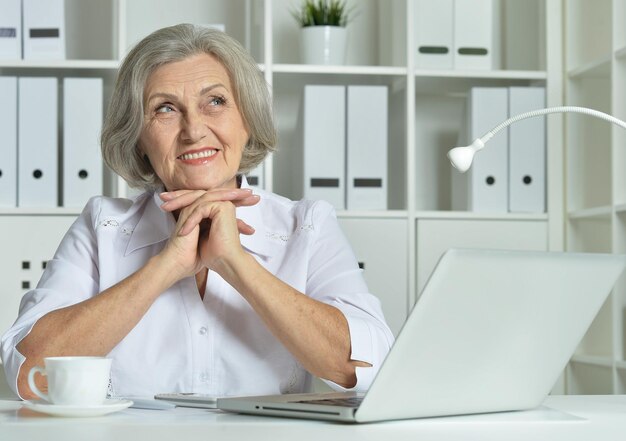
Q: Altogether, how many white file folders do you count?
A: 12